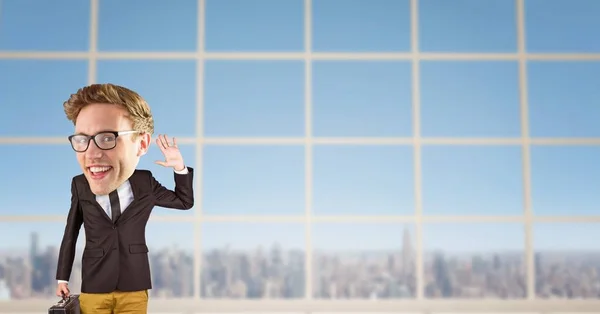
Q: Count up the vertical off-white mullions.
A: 5